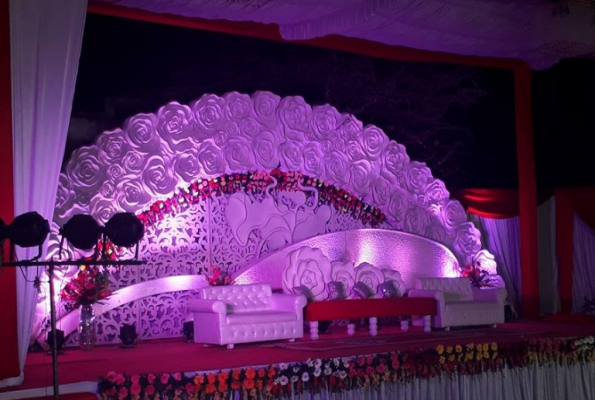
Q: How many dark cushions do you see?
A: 4